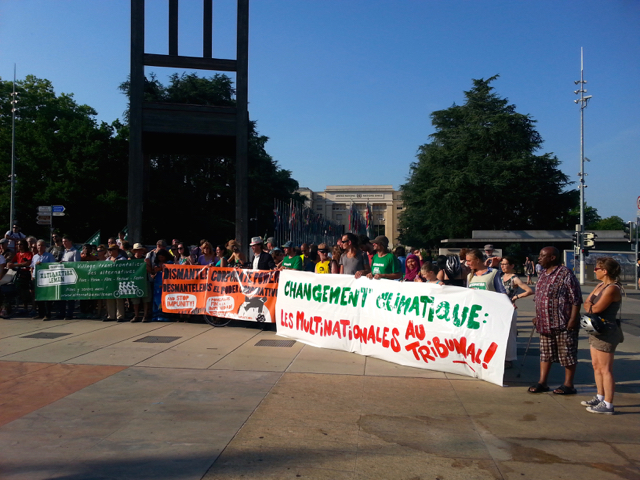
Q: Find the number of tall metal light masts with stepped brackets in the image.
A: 2